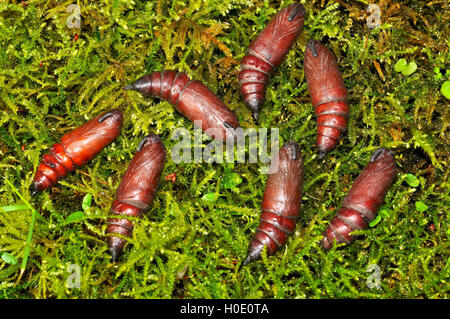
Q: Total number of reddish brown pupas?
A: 7